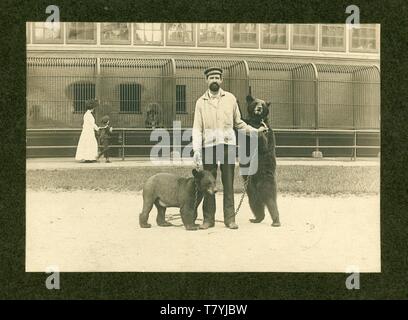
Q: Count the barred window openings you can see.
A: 3